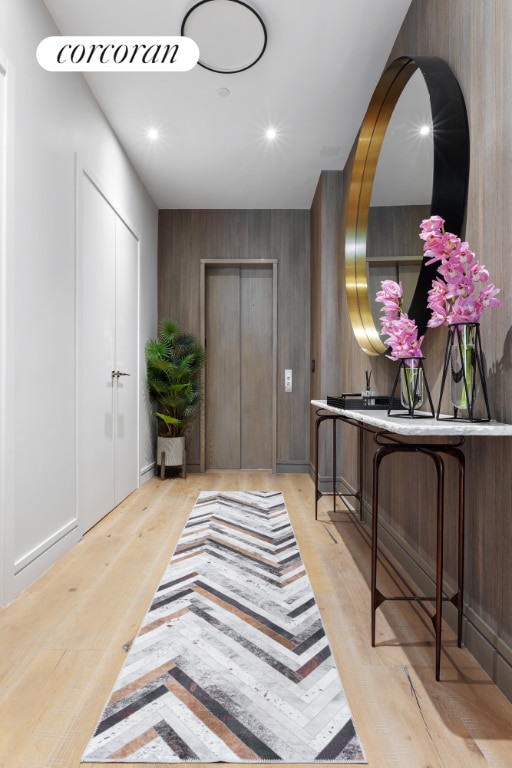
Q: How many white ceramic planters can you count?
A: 1